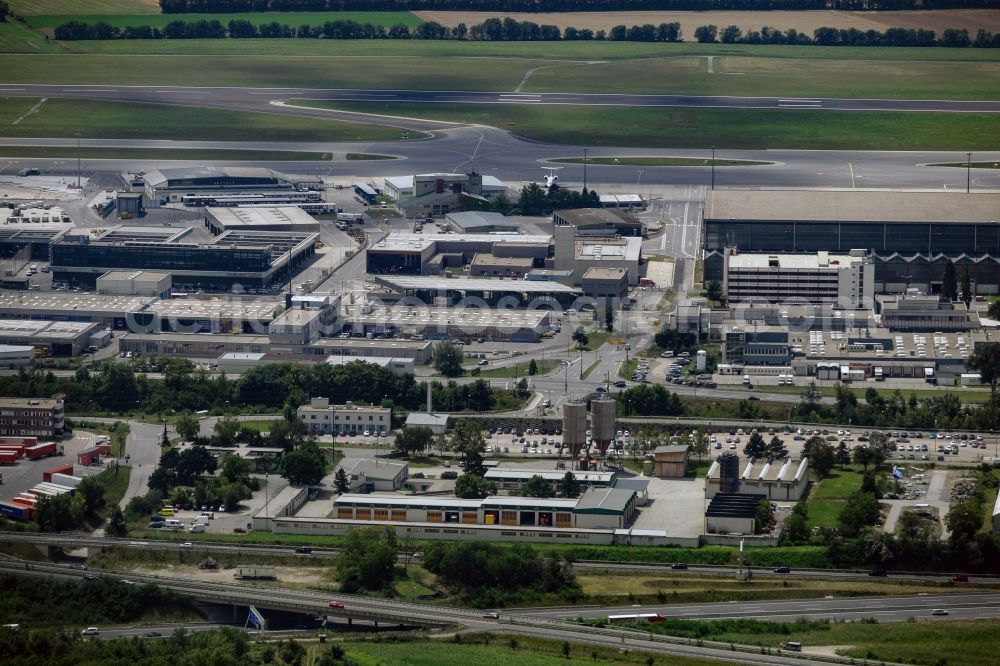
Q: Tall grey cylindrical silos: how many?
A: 2